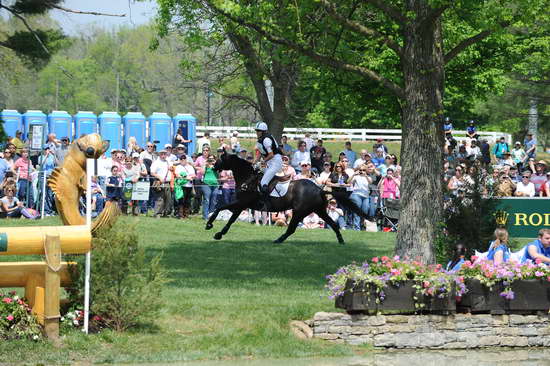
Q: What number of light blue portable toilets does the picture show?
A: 8